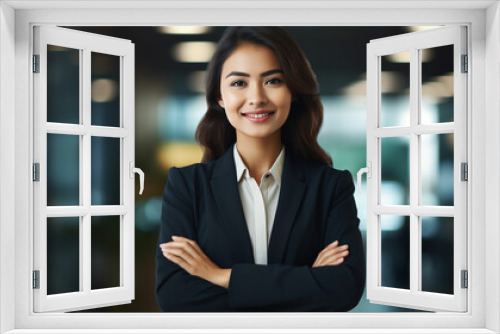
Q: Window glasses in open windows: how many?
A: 12